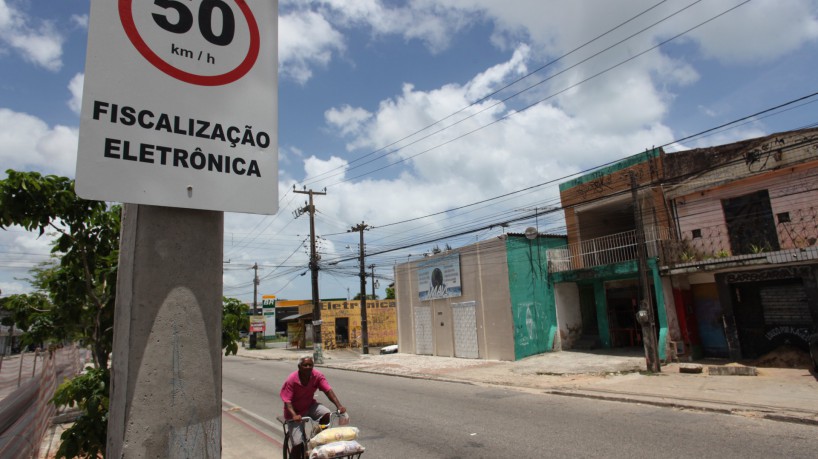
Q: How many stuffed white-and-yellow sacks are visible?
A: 2